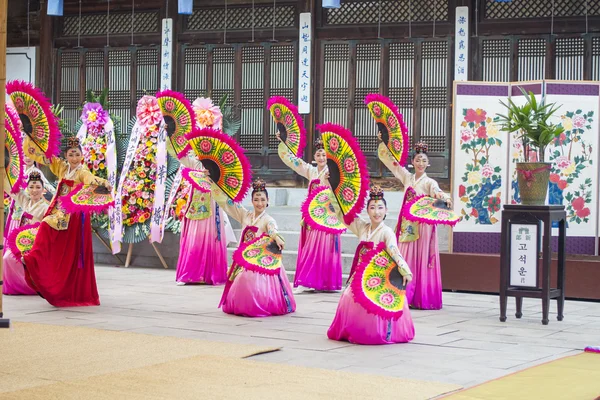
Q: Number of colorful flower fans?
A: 15